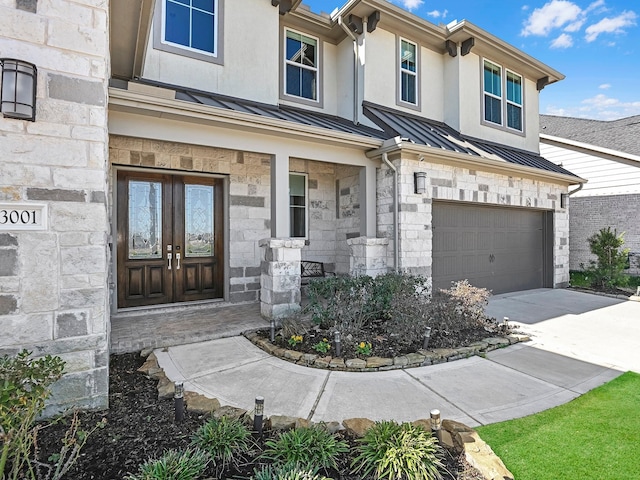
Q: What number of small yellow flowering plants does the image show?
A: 3